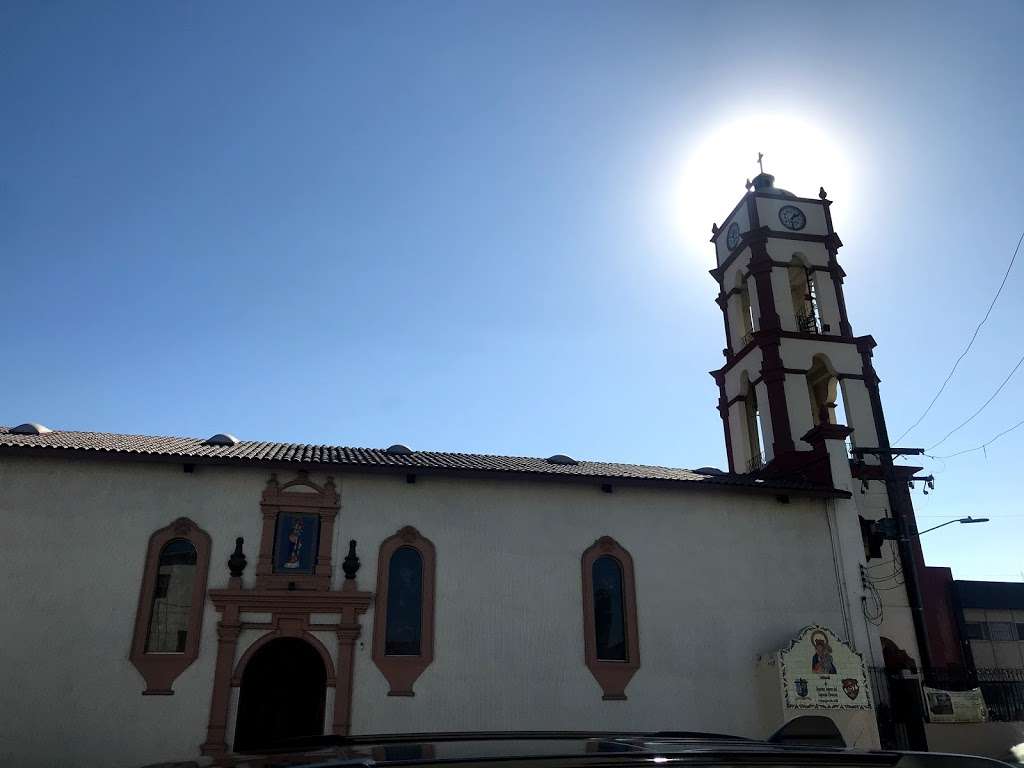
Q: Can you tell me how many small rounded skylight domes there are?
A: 5